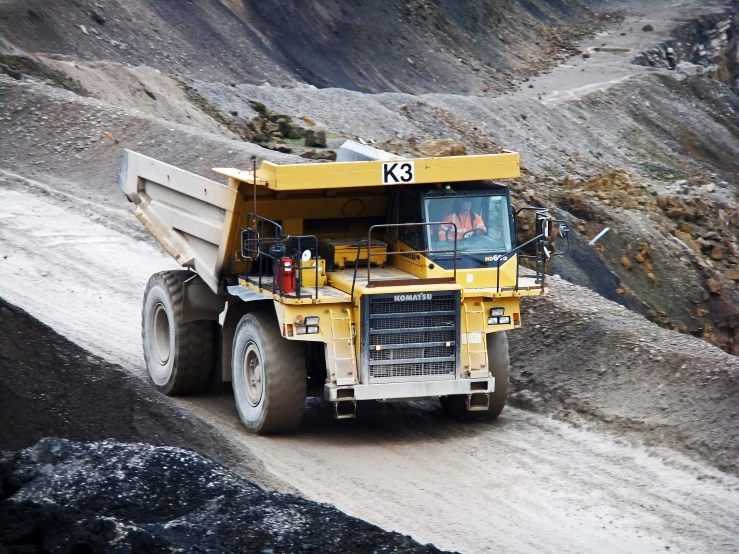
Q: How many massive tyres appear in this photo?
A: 3